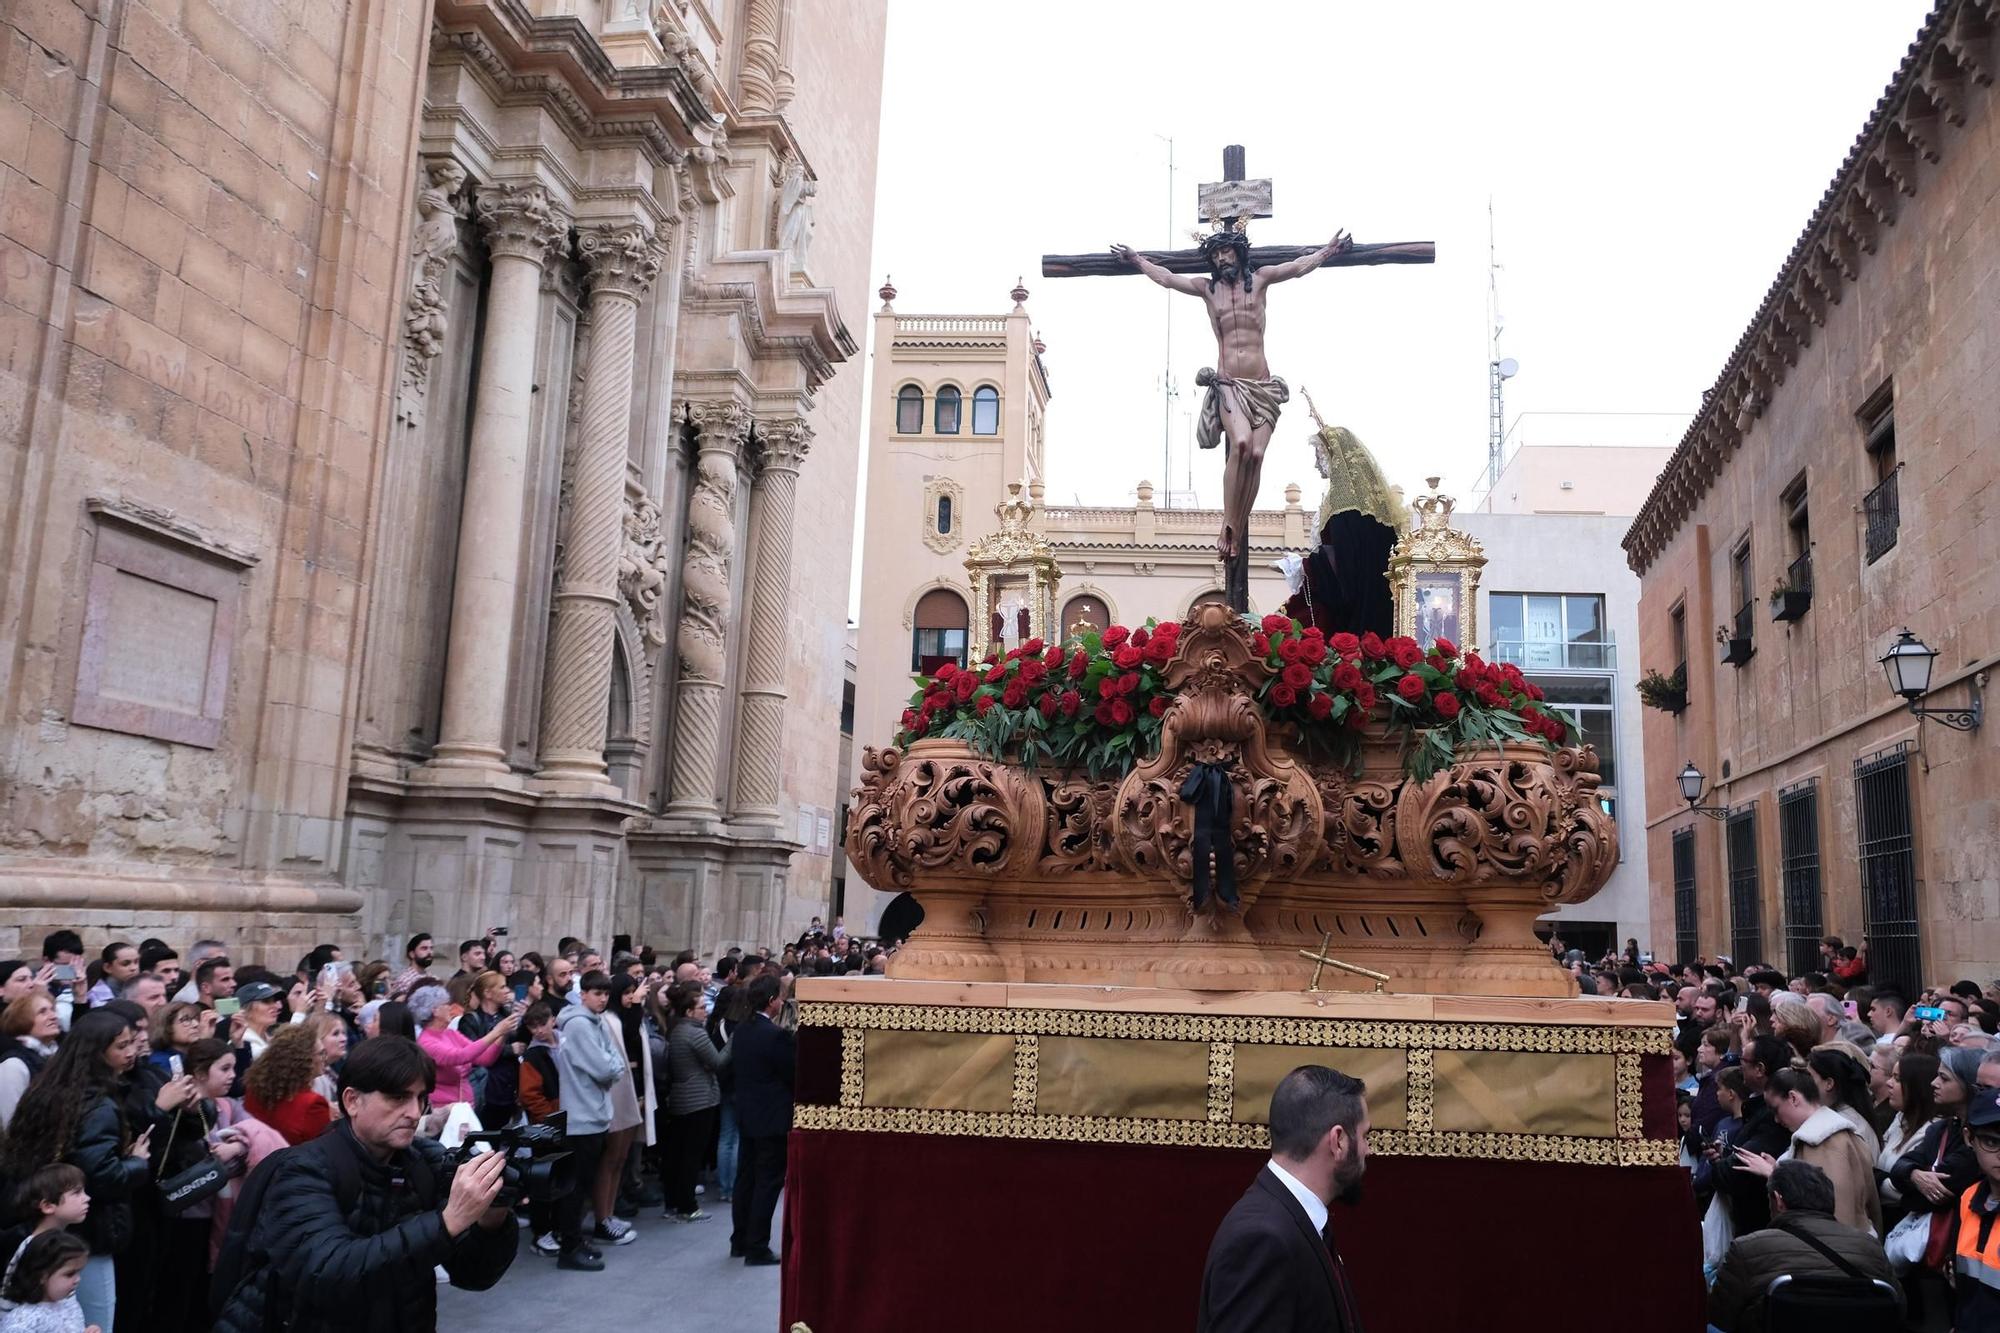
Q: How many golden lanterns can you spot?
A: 2